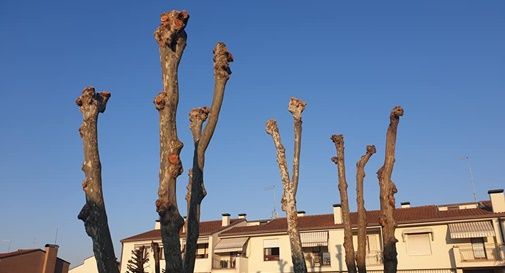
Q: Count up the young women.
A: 0